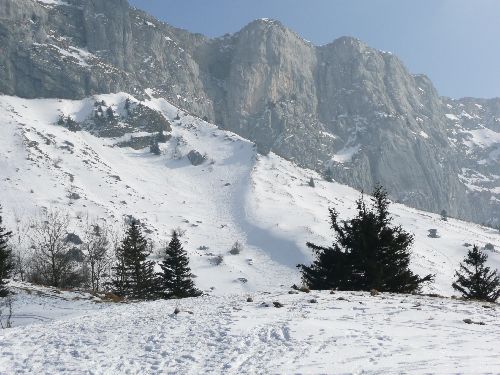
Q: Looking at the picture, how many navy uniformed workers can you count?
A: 0